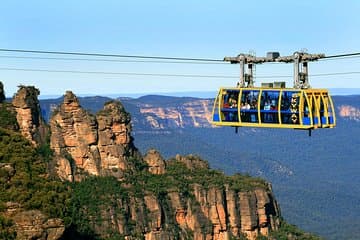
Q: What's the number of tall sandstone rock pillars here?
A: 3